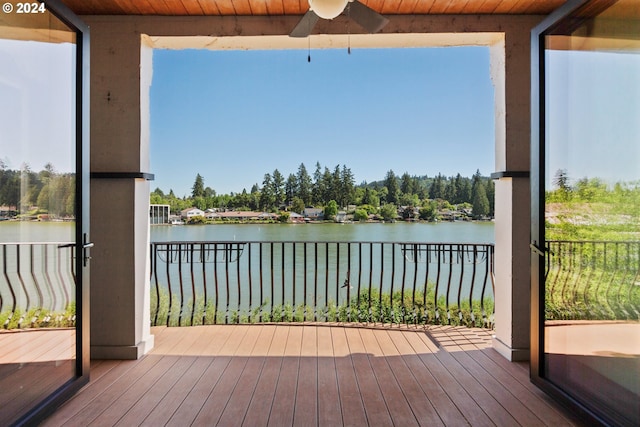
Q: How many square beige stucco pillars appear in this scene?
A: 2